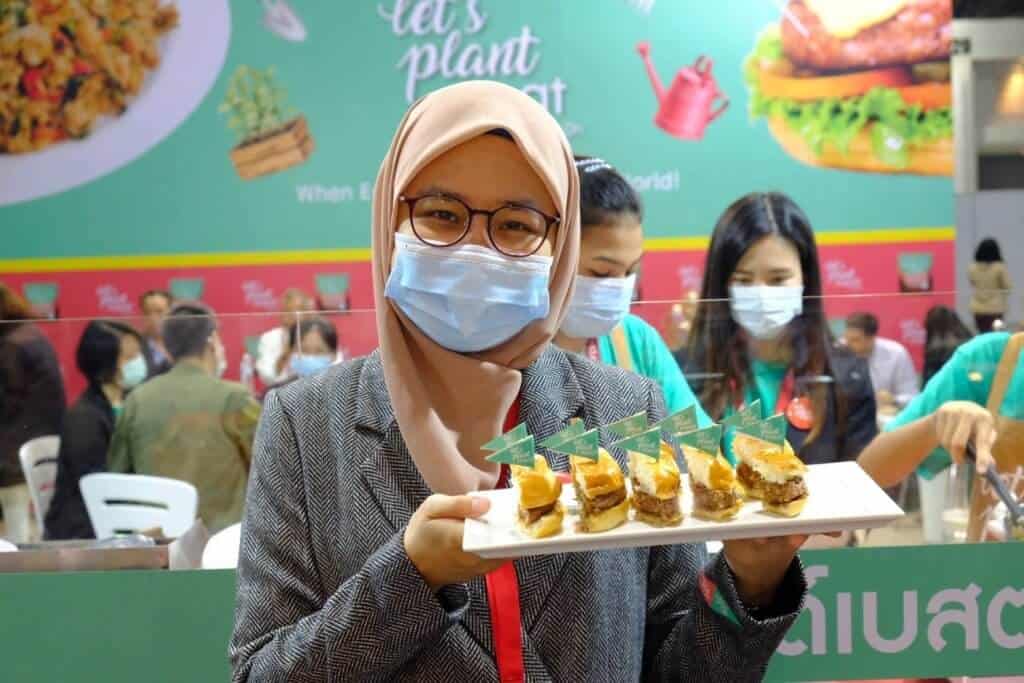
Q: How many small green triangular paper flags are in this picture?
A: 10